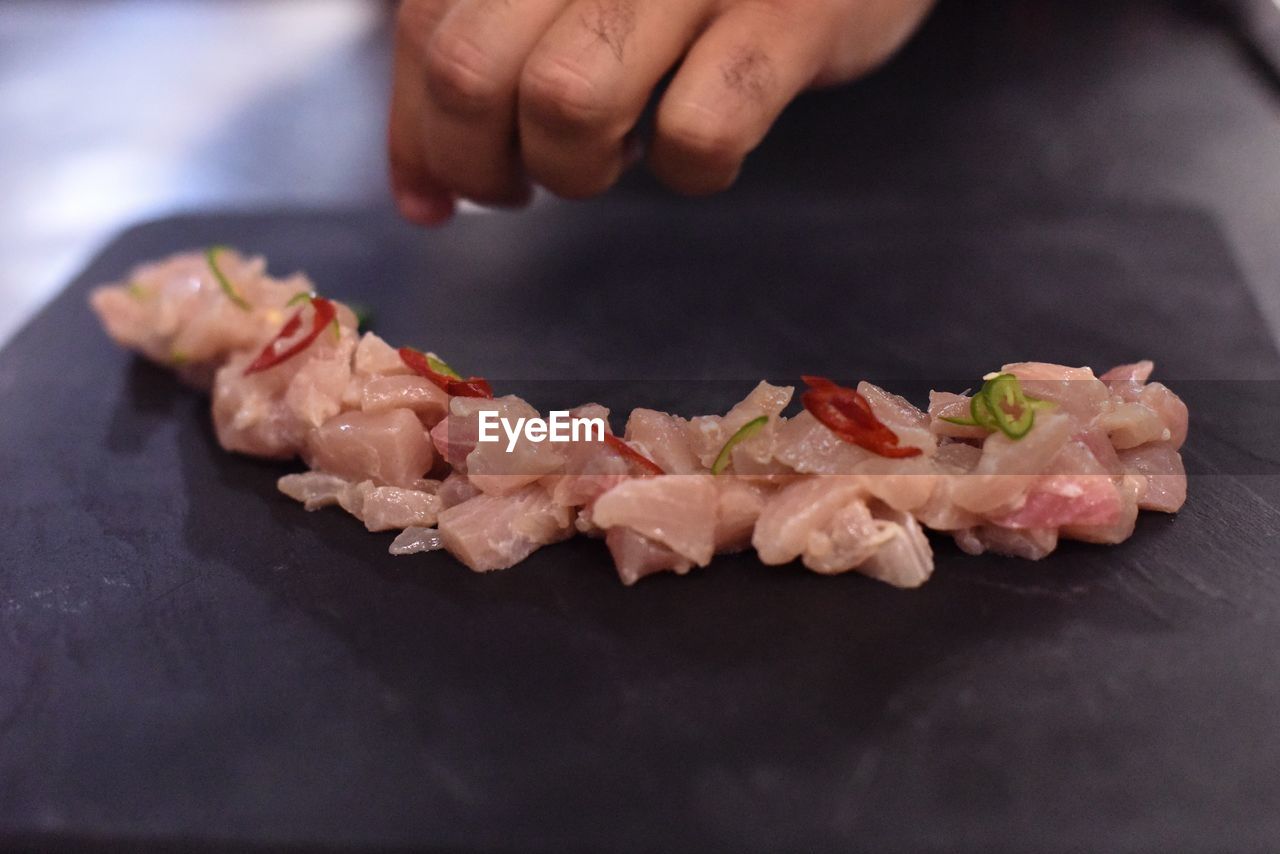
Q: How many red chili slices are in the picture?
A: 4